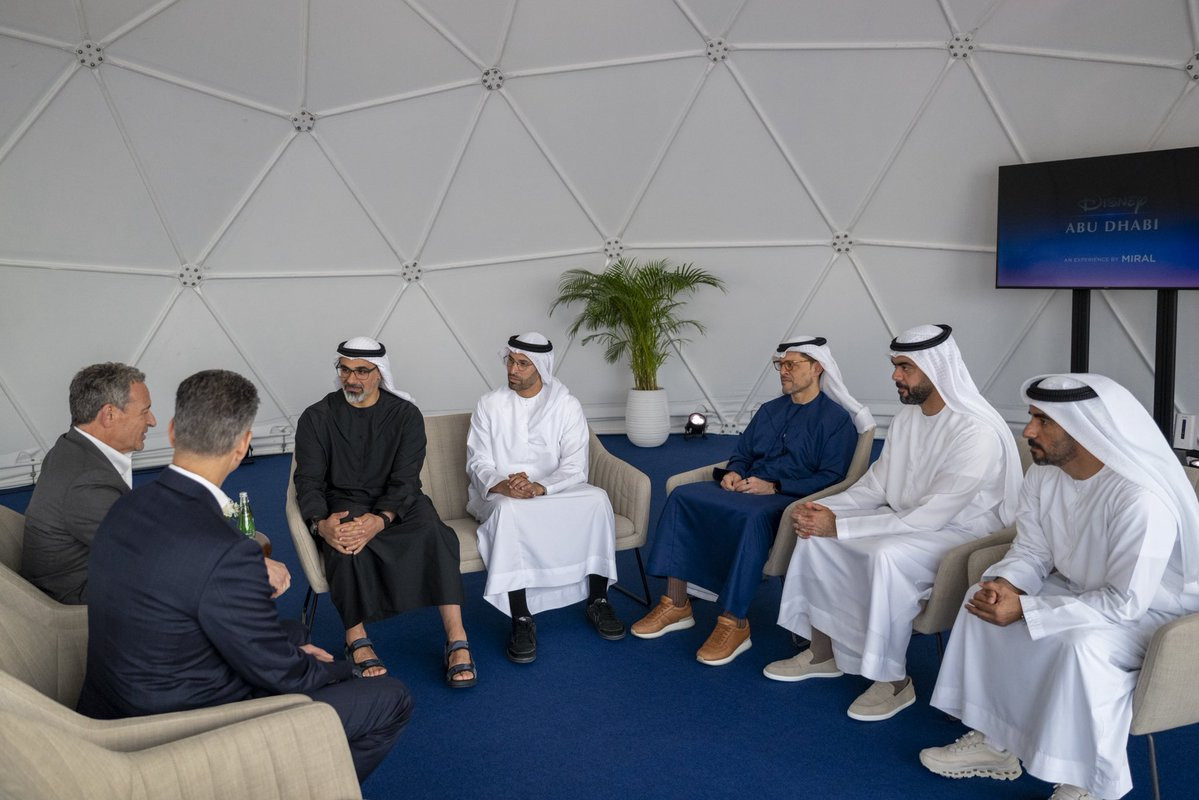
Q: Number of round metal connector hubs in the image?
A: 10